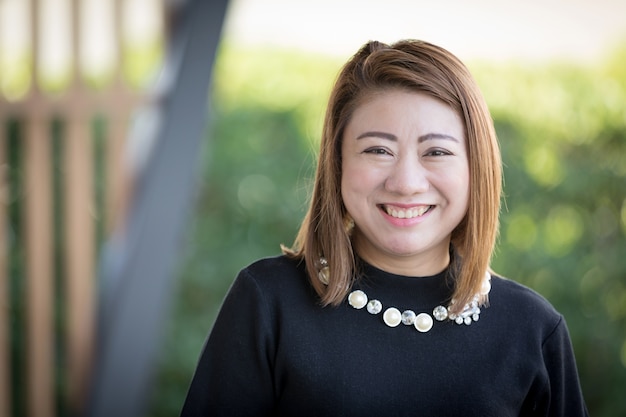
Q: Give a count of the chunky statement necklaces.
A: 1